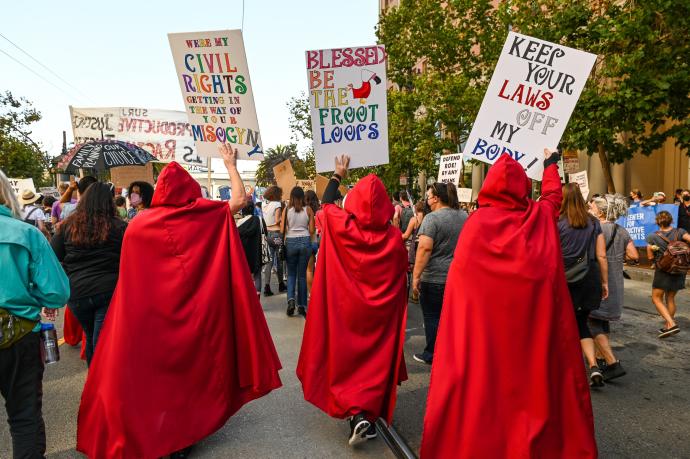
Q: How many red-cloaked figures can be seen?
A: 3